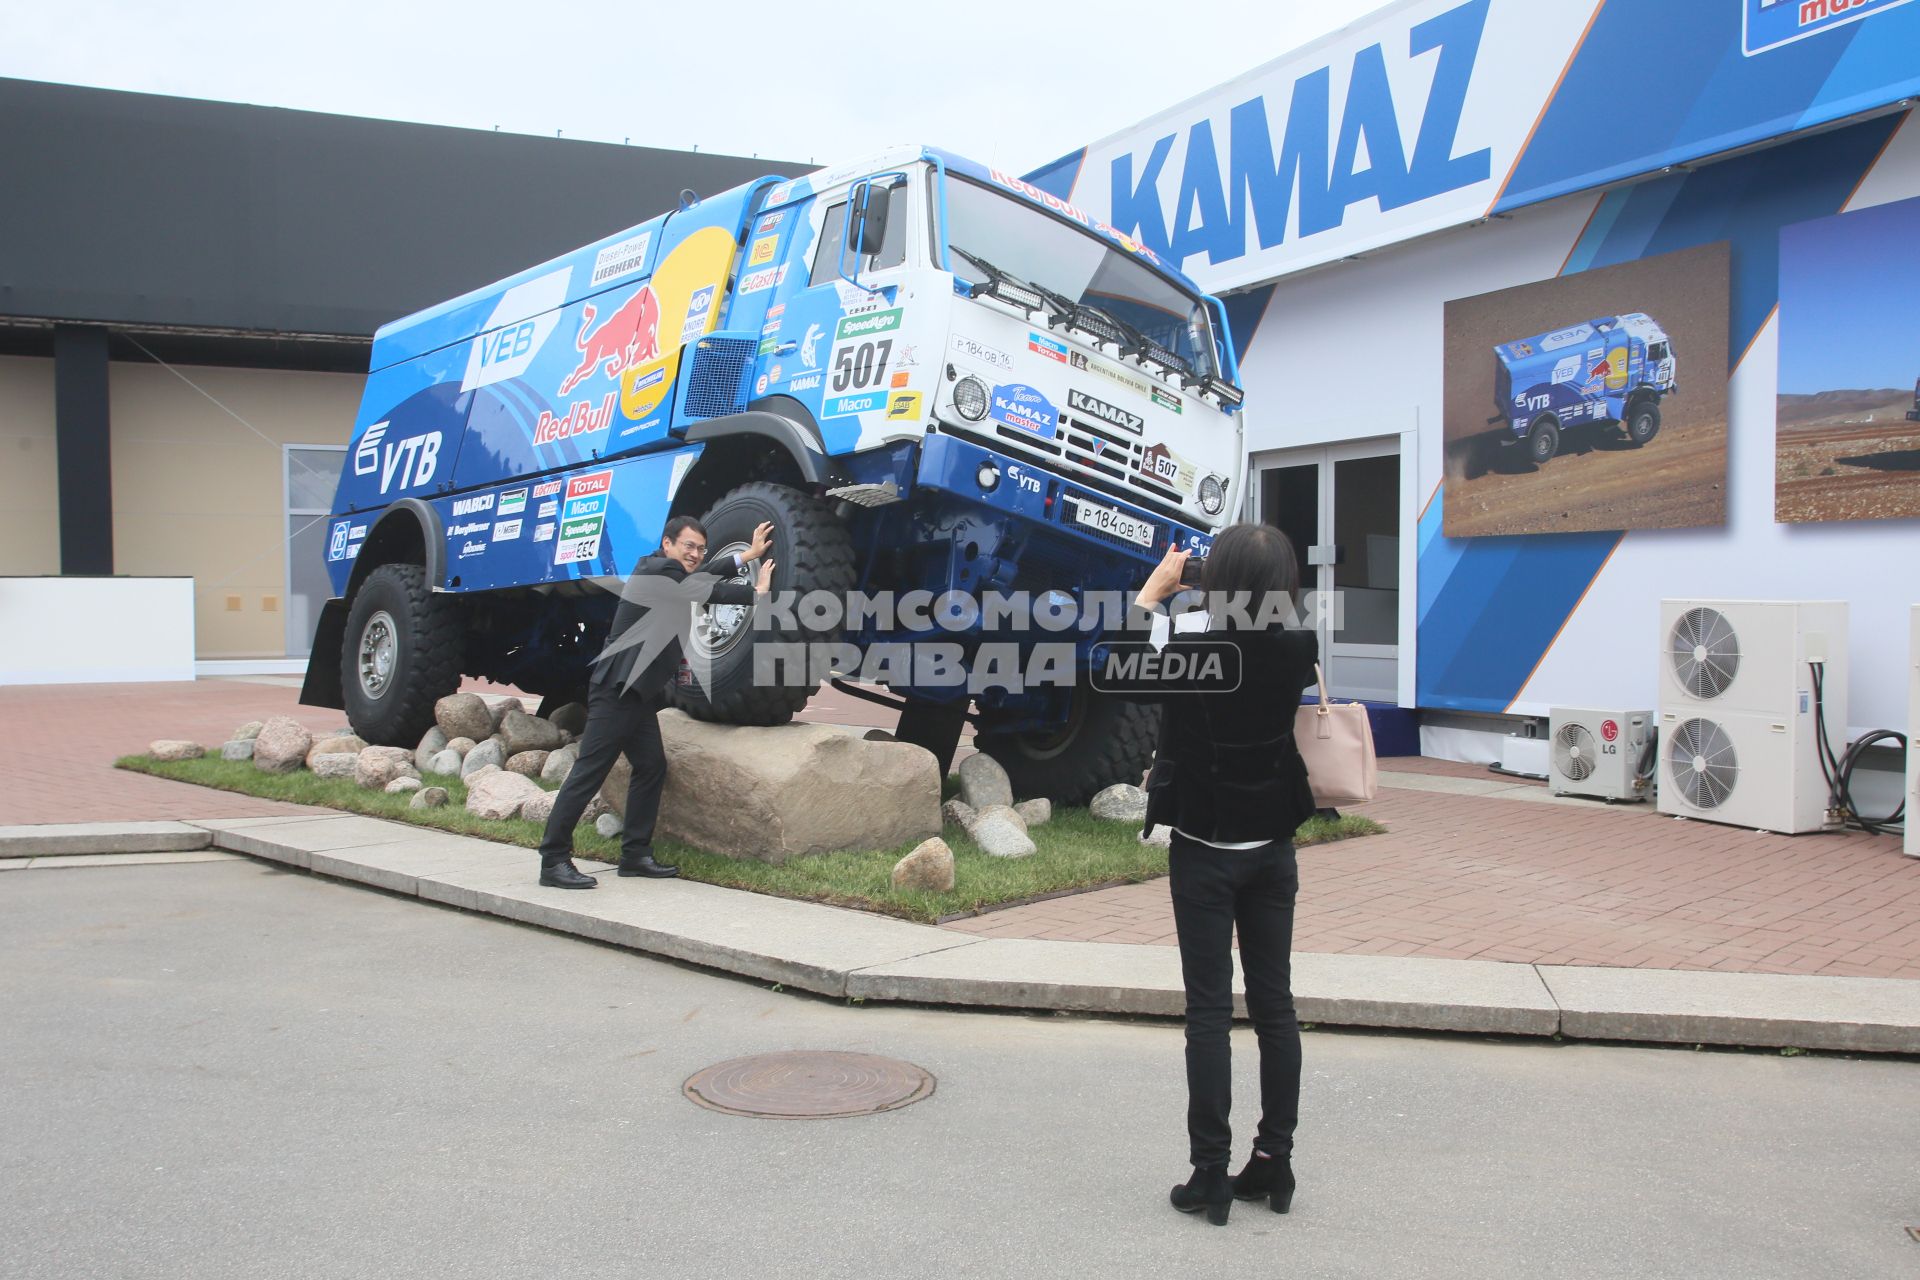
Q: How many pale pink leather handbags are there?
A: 1